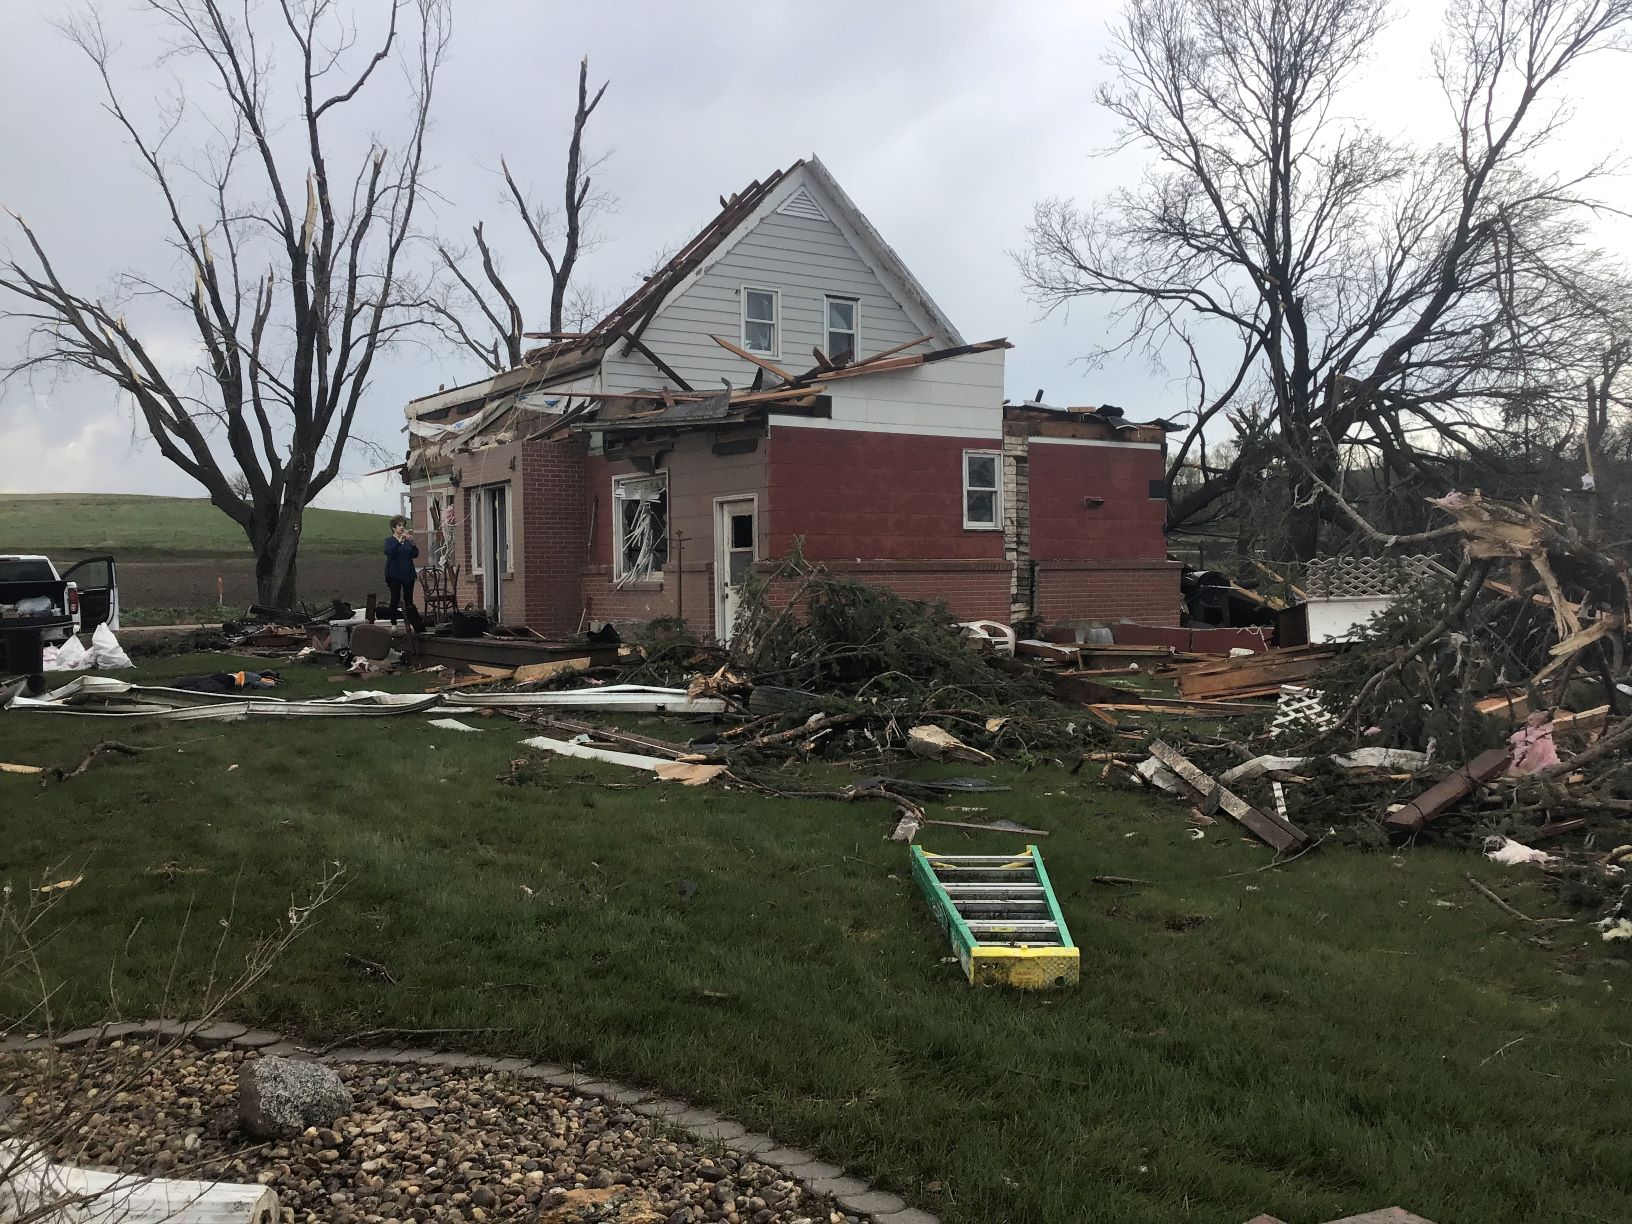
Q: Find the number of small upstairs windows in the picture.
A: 2